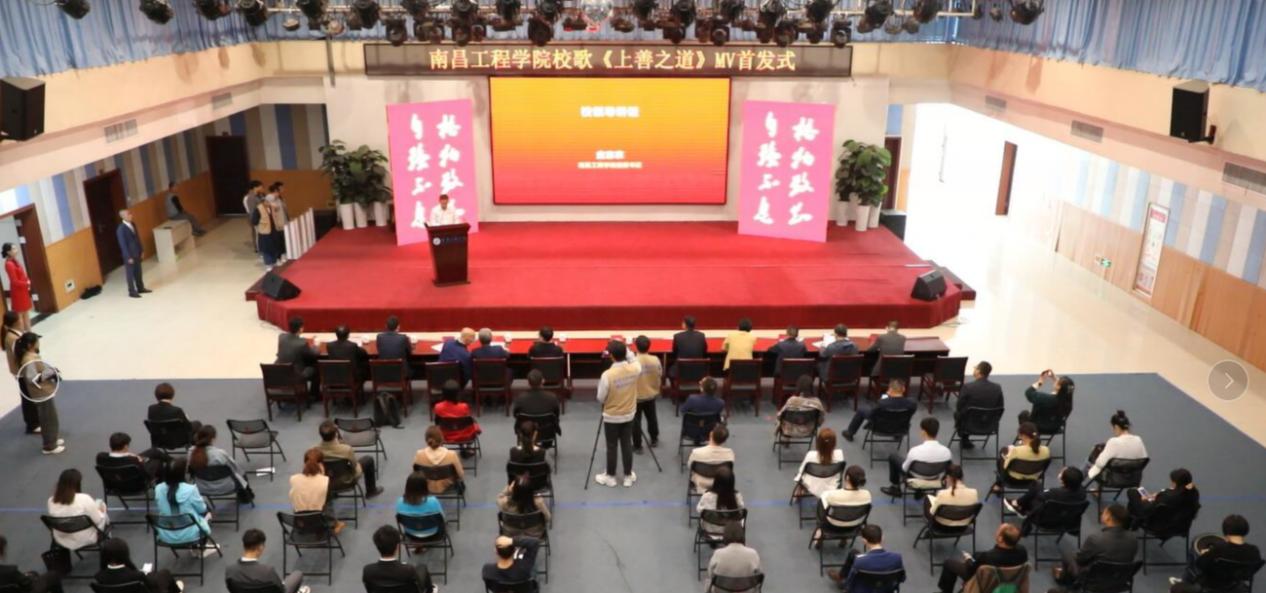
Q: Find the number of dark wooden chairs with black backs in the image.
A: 12